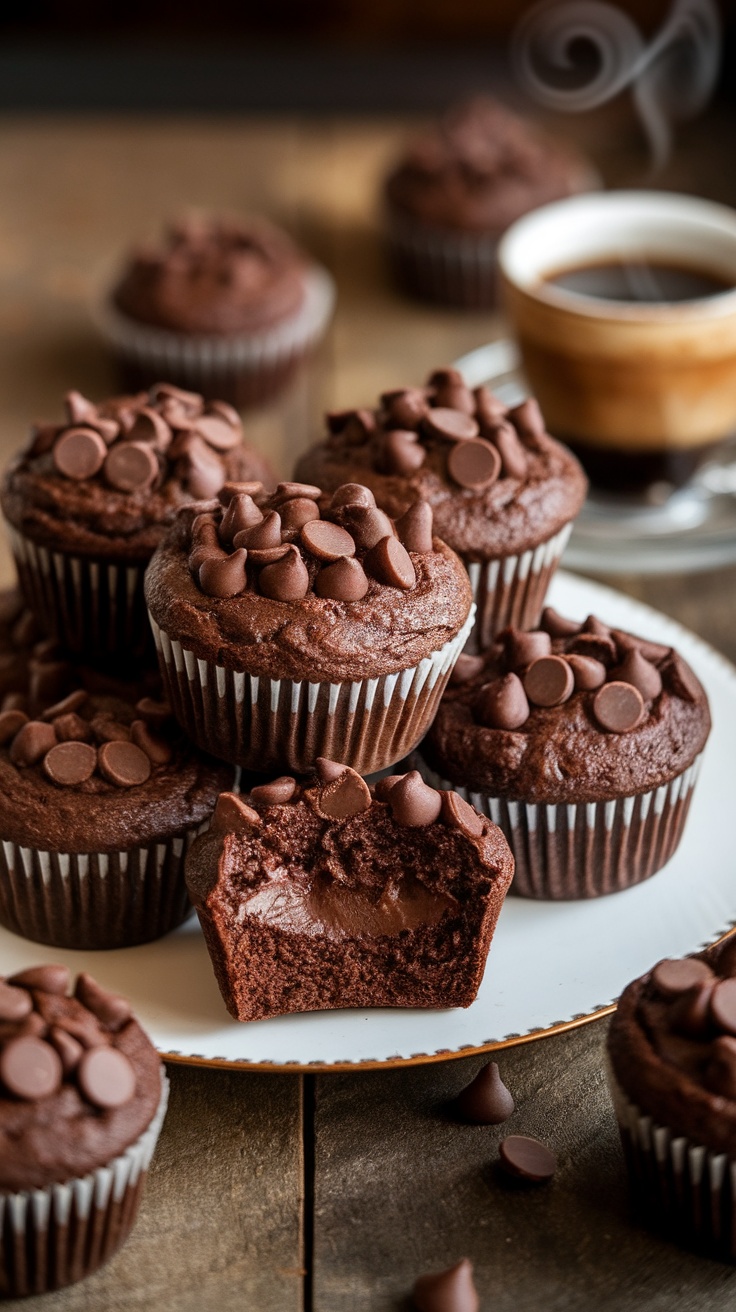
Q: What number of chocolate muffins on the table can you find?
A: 10